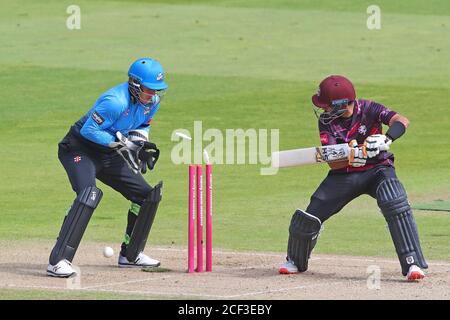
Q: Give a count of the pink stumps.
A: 3